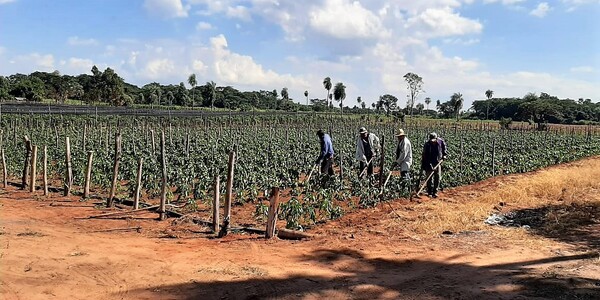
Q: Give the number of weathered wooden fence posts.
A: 12